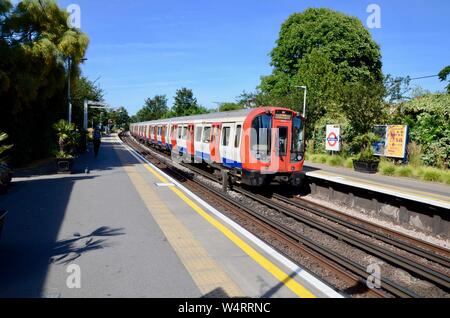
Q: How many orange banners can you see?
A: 1